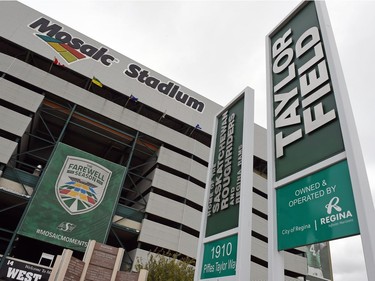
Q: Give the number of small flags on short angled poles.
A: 5